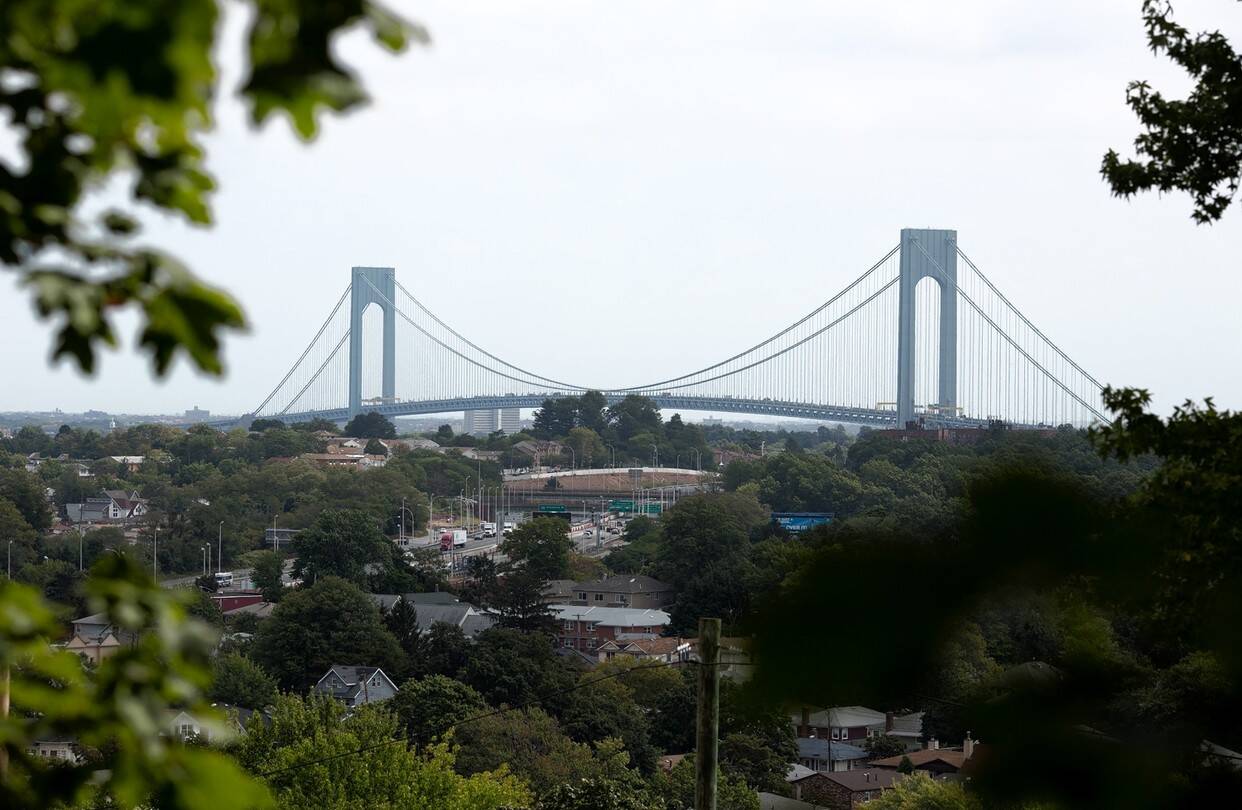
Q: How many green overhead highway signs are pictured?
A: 3